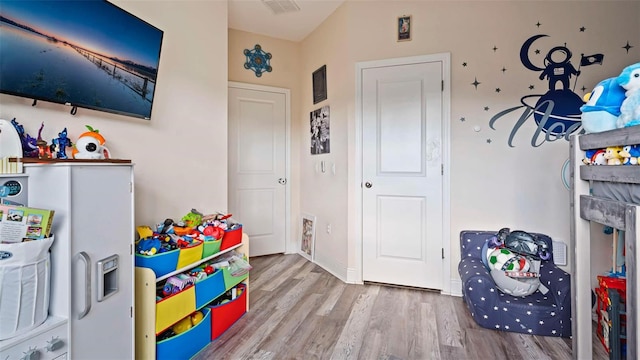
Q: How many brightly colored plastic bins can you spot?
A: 9